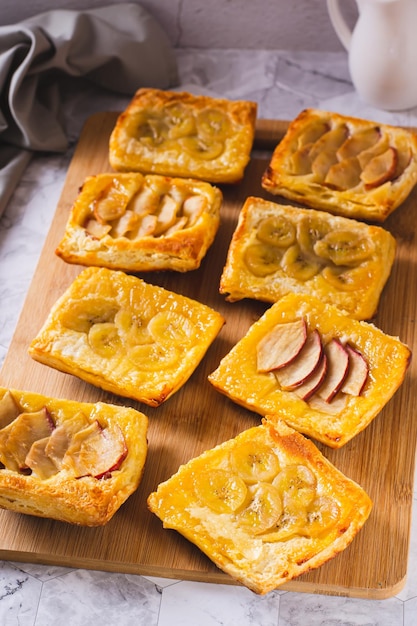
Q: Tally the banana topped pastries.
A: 4